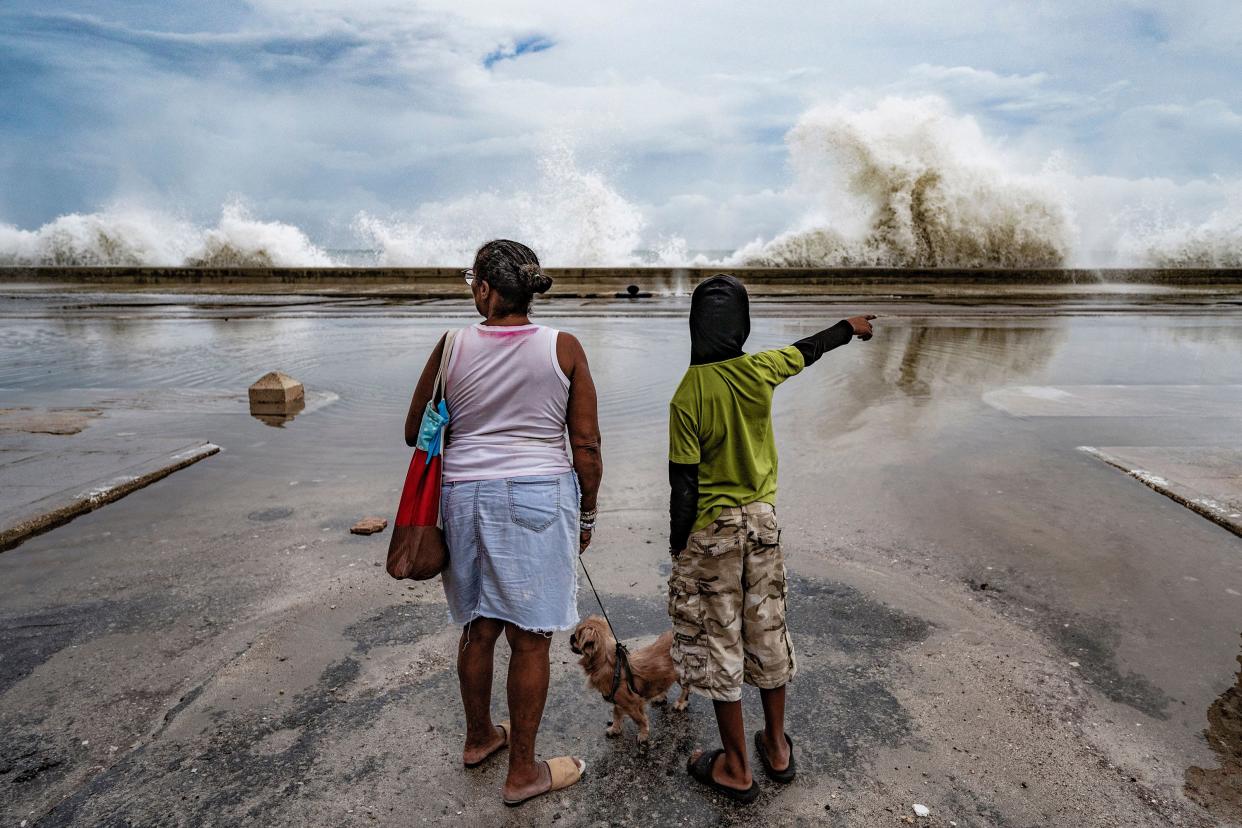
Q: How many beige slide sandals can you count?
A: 2